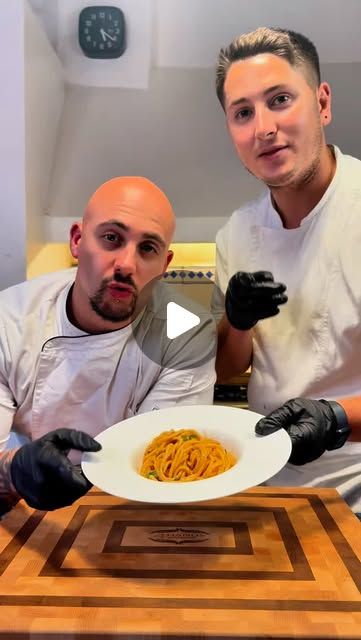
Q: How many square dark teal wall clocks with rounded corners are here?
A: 1